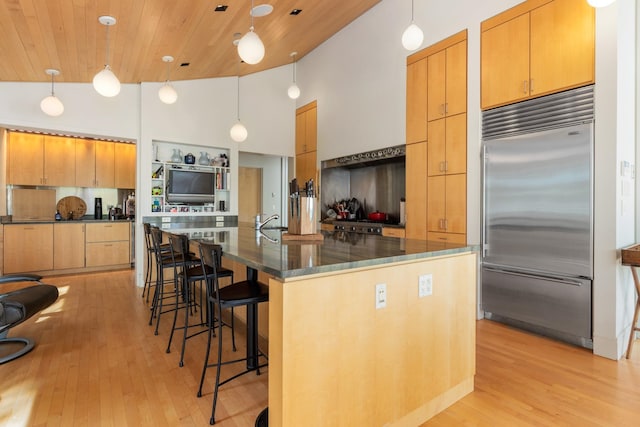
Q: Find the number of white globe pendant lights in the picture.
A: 8